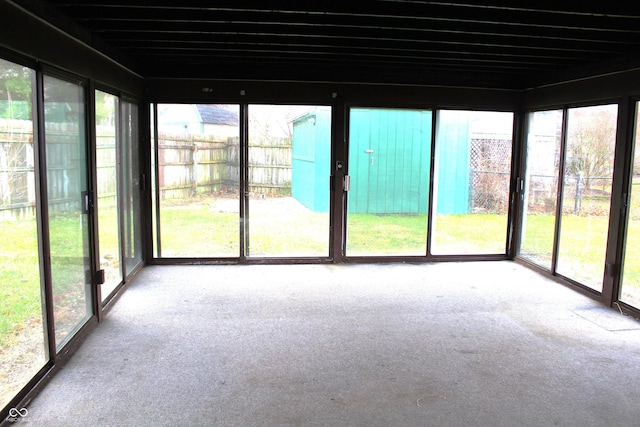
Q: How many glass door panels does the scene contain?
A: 11